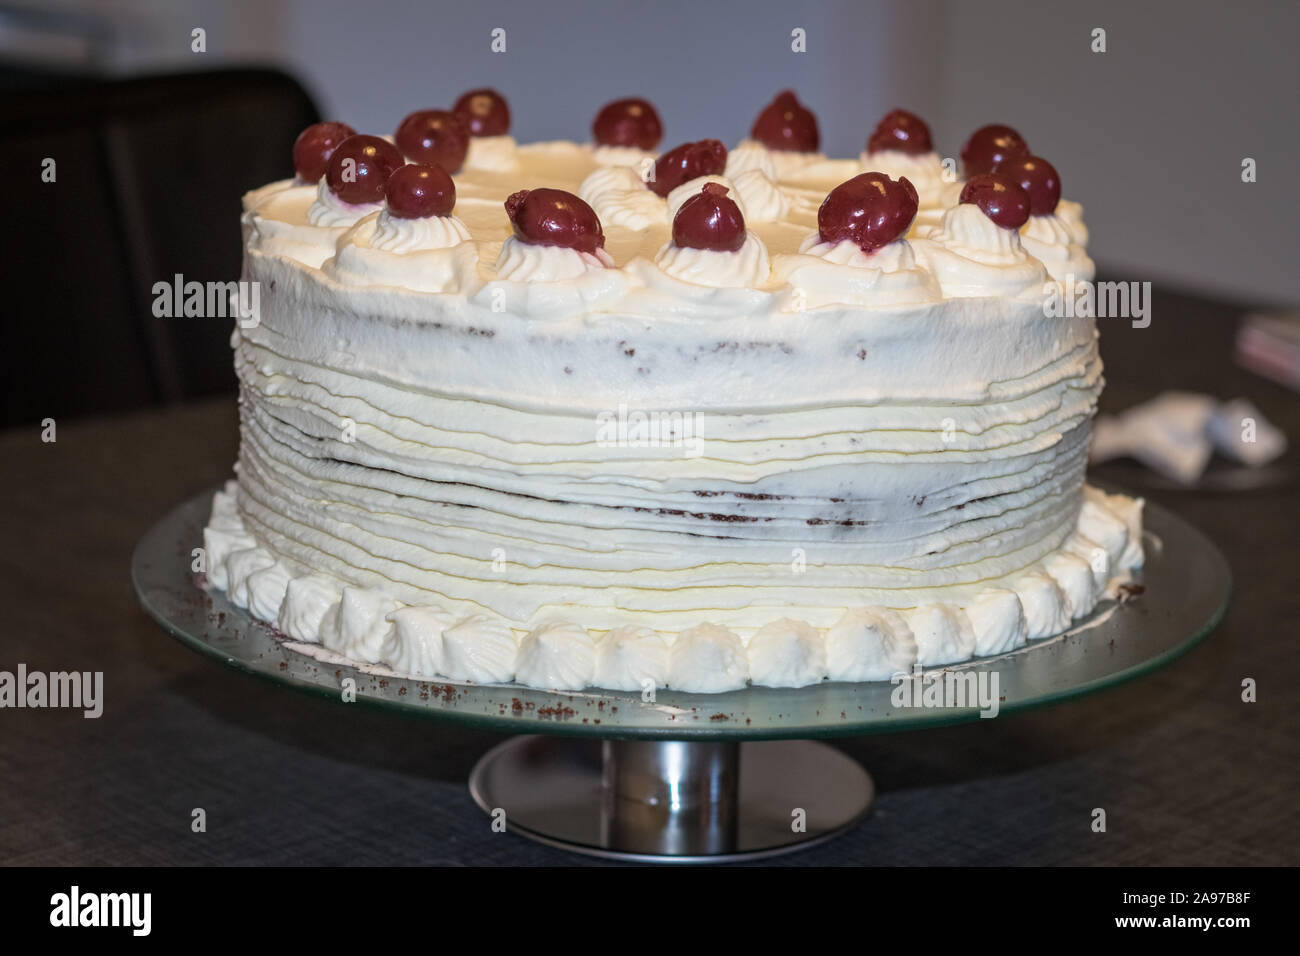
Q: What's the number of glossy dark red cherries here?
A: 15